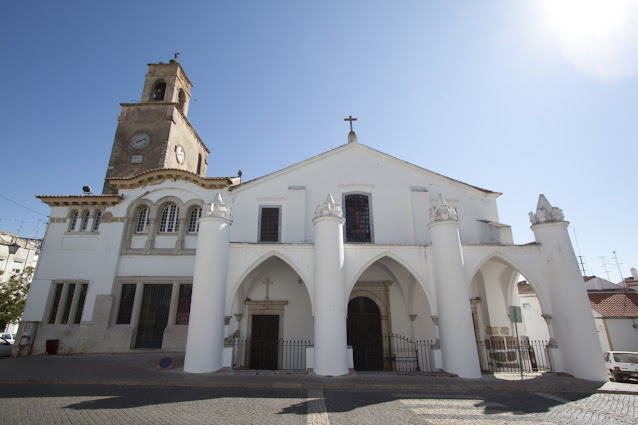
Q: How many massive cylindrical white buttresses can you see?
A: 4